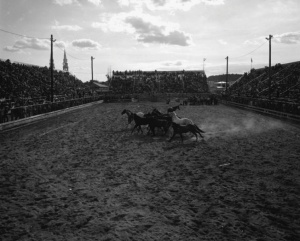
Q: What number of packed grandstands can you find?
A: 3